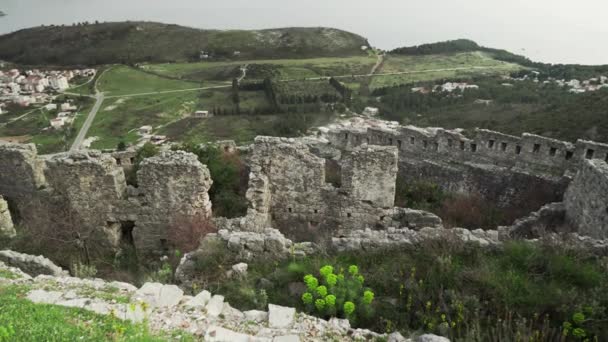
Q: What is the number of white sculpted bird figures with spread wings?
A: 0